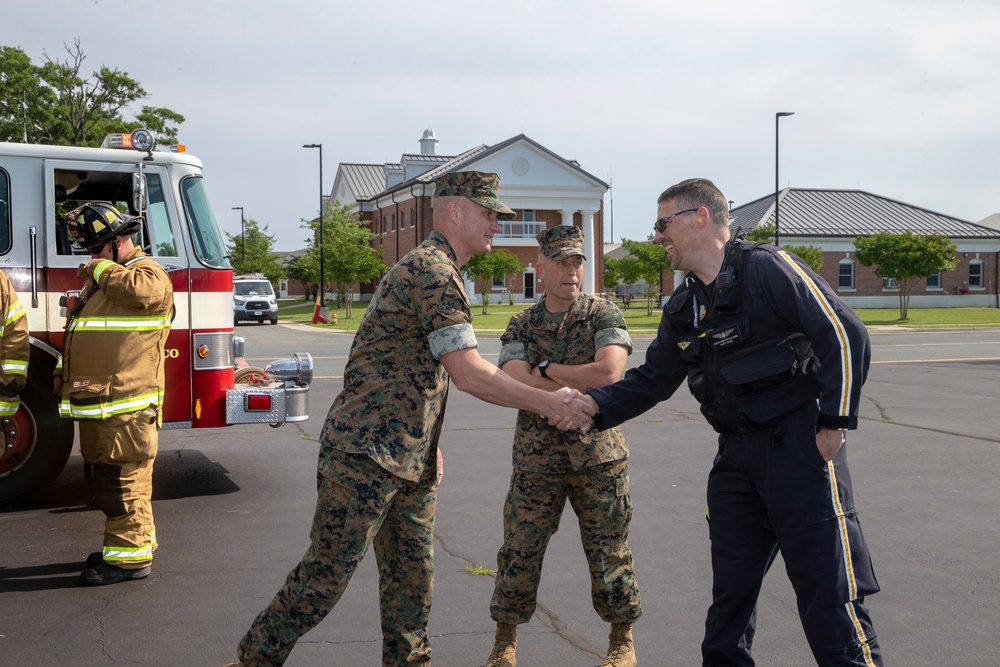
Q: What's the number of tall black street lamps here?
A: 3